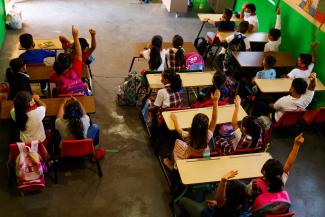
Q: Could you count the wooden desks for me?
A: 11